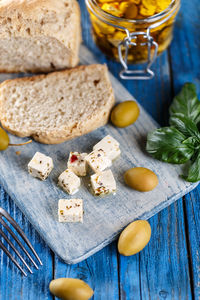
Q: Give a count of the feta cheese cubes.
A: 7